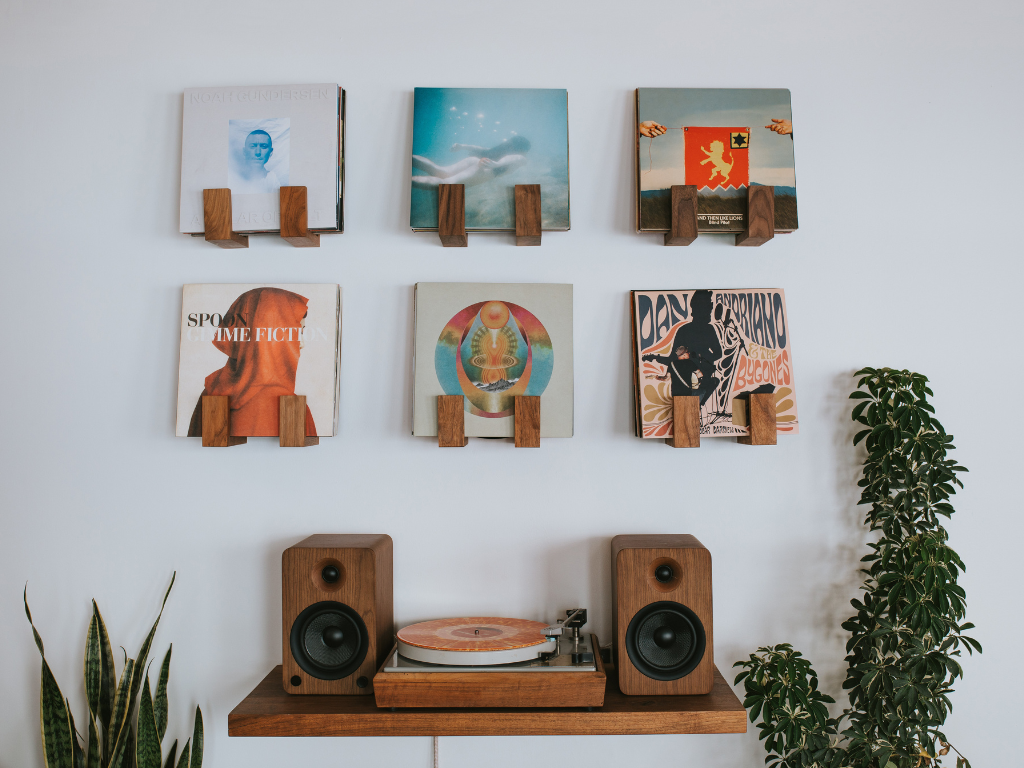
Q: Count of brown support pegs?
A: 12